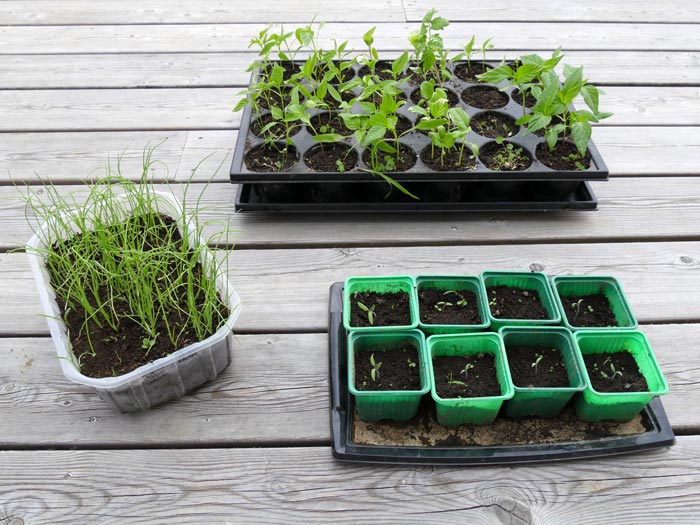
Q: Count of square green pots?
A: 8